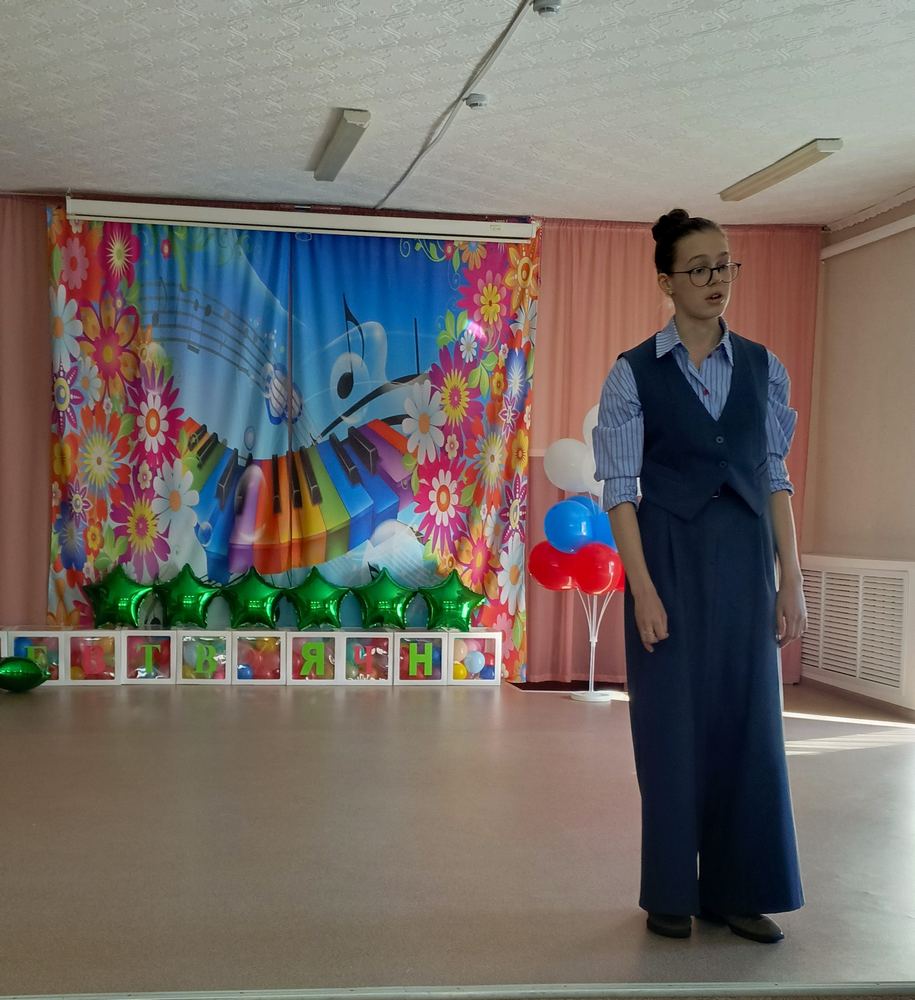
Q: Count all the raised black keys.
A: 9